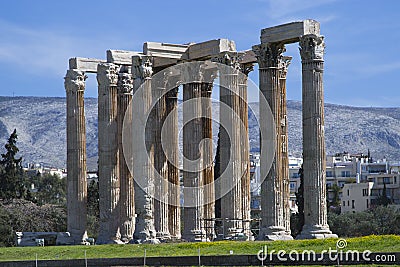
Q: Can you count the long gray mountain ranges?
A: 1